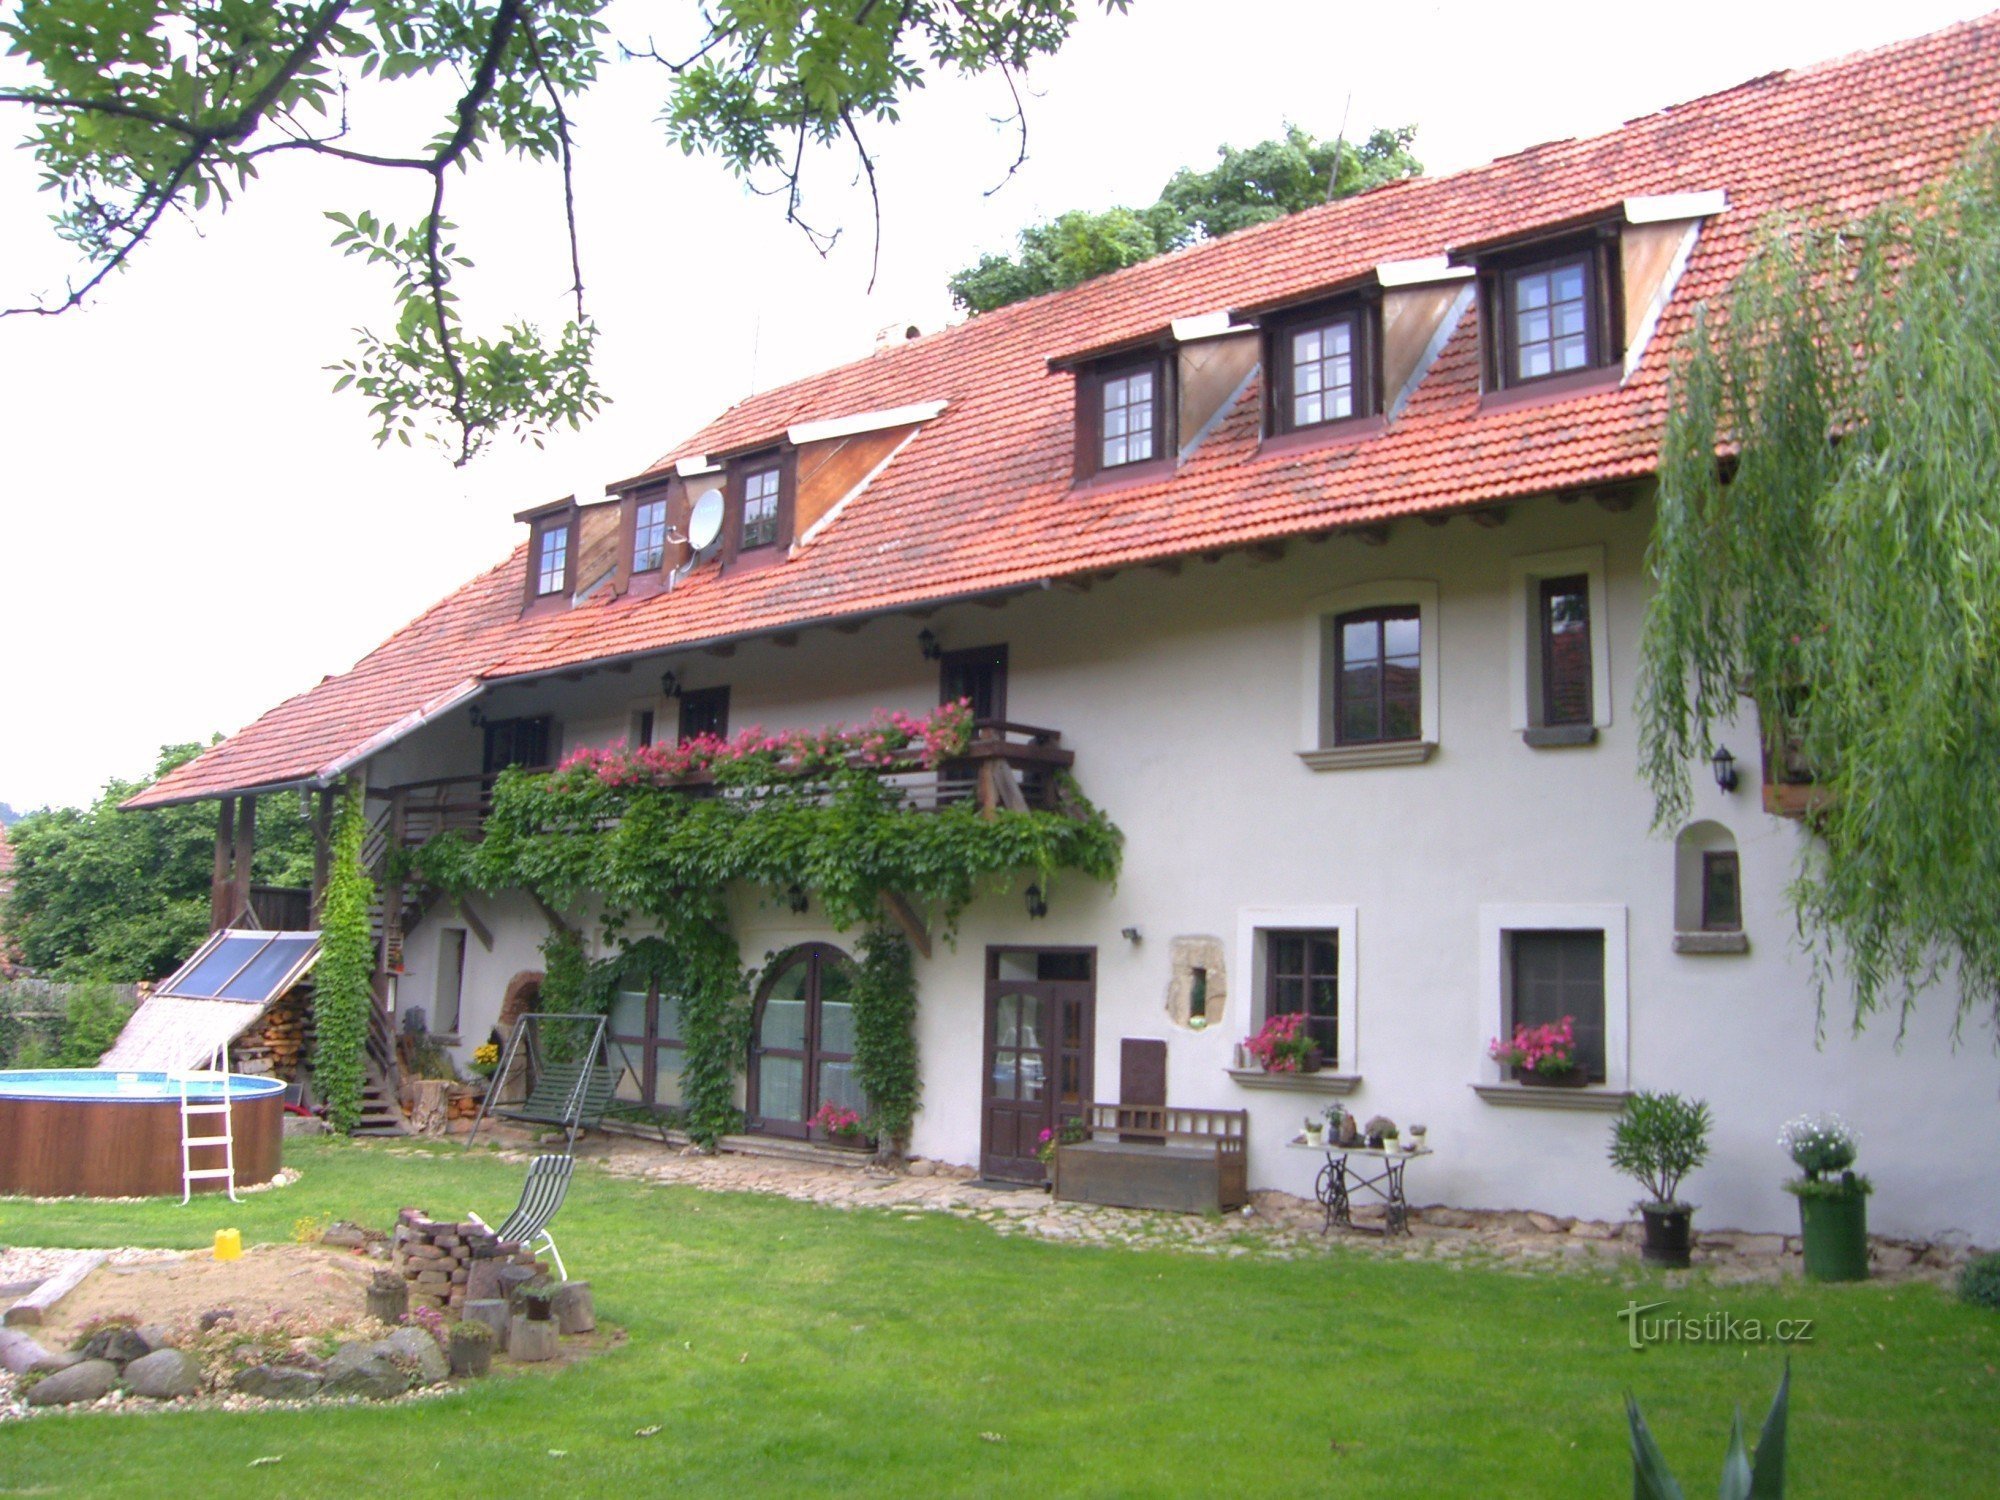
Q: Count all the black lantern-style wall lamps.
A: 6